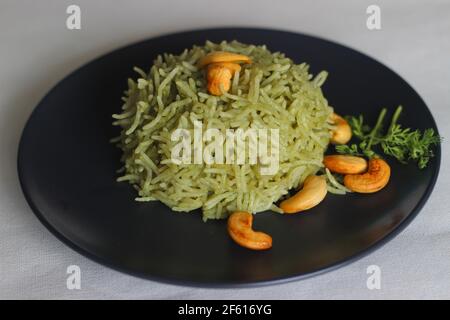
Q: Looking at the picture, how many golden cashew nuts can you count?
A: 7